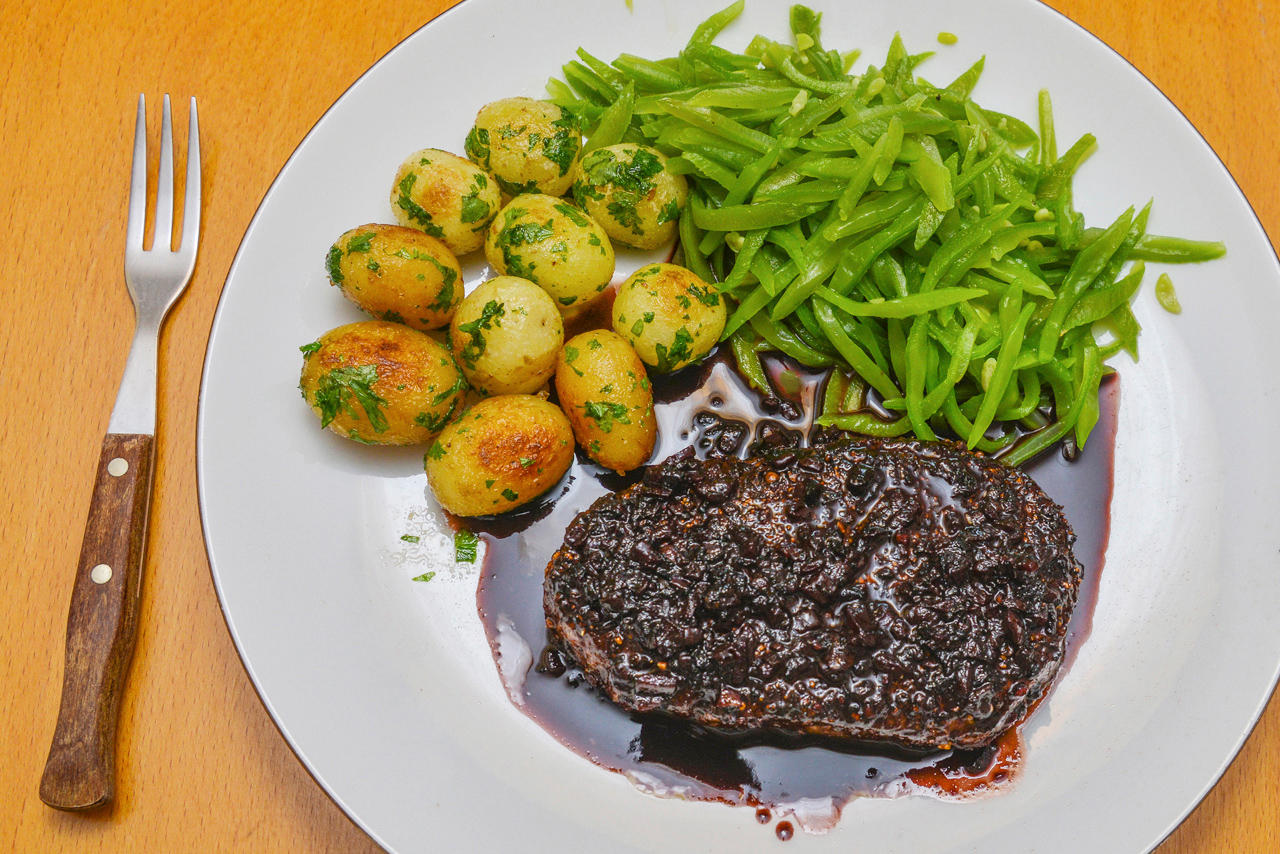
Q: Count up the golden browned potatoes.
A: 10